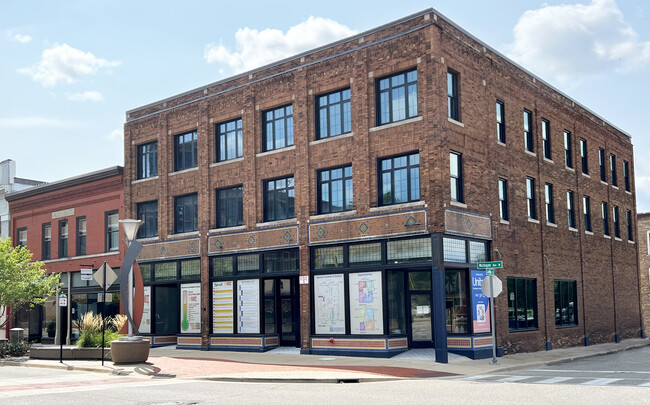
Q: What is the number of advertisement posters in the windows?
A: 7